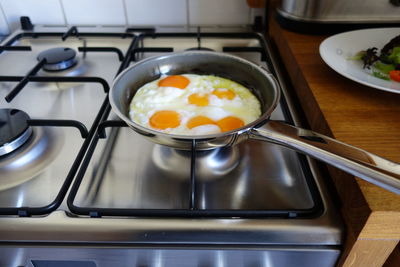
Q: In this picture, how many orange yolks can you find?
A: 6